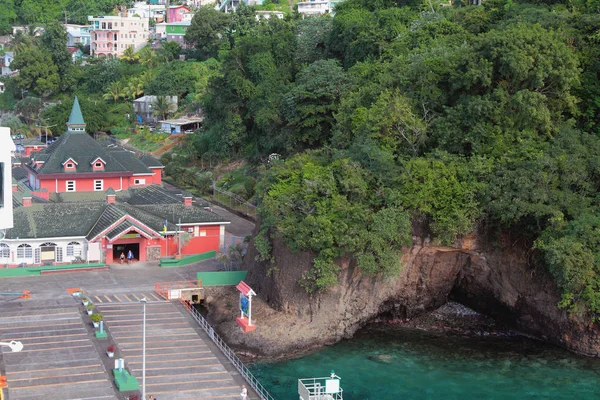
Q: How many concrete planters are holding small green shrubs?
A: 3